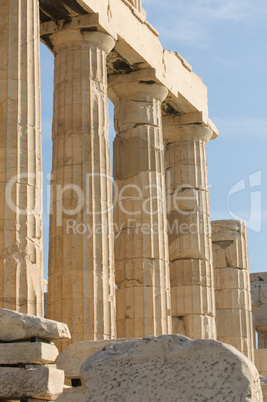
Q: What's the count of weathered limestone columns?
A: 5